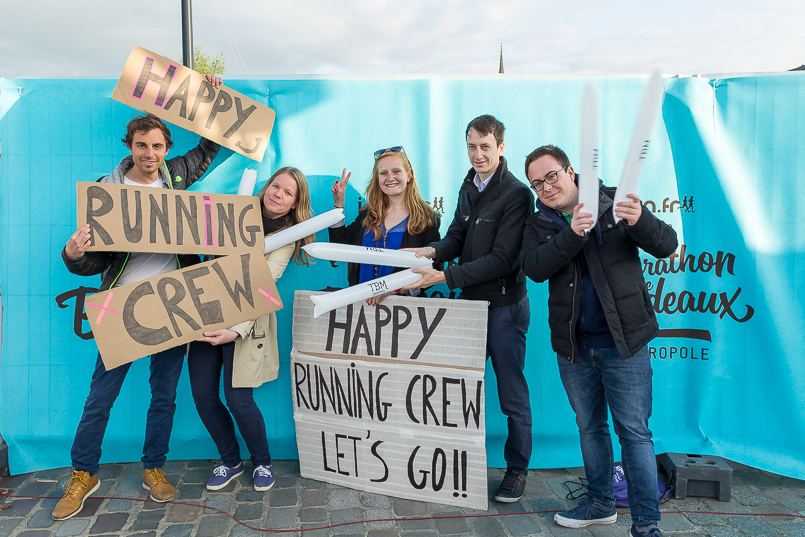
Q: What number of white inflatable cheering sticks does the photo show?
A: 6